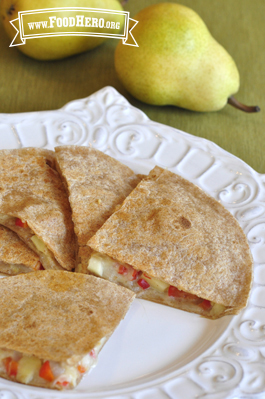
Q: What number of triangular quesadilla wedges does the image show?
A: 5